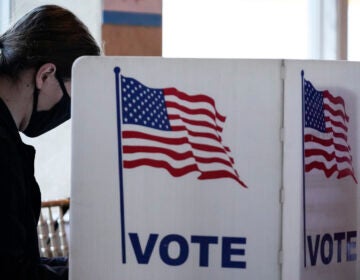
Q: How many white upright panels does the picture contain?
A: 2